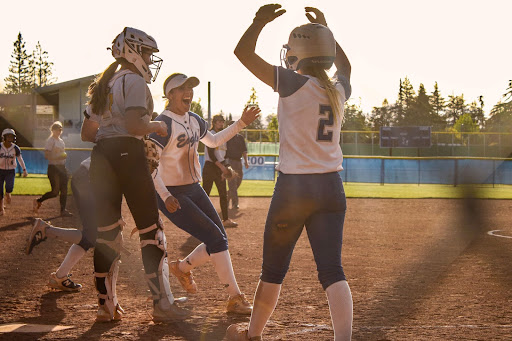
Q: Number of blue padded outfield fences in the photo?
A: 1